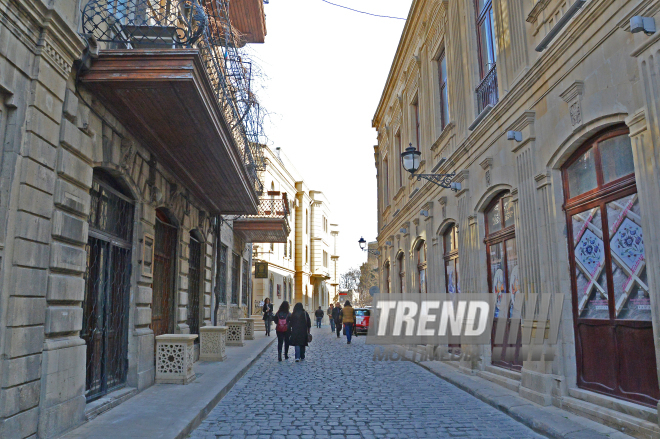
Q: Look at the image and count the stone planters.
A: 4